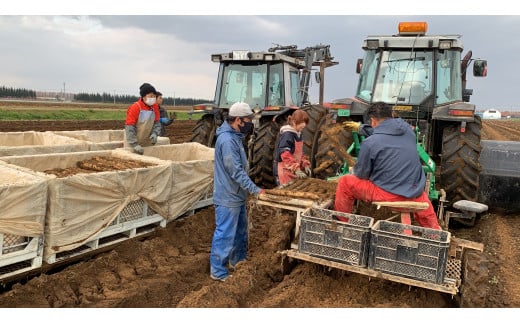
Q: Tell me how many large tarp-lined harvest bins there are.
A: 5